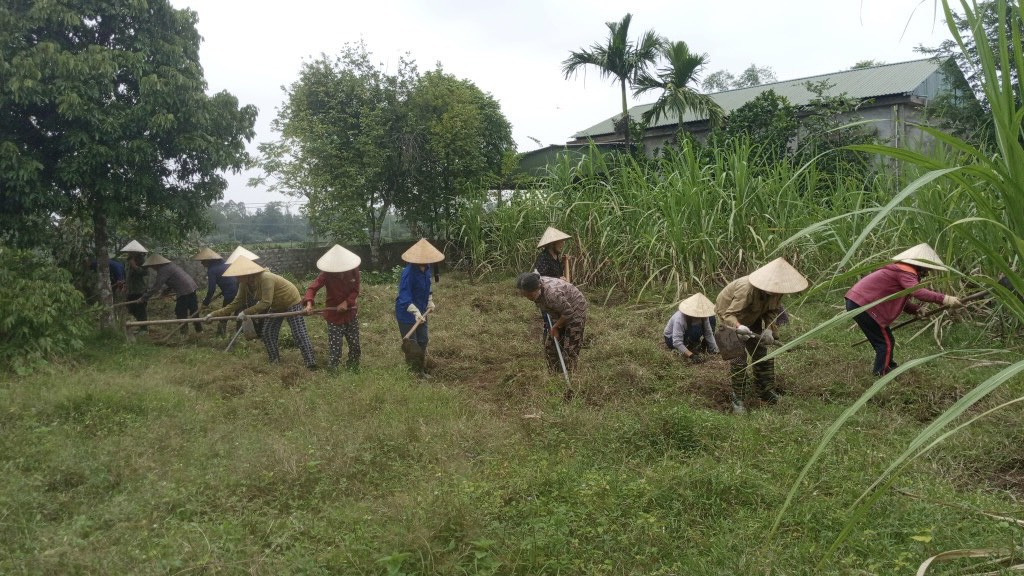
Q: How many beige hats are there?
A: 11